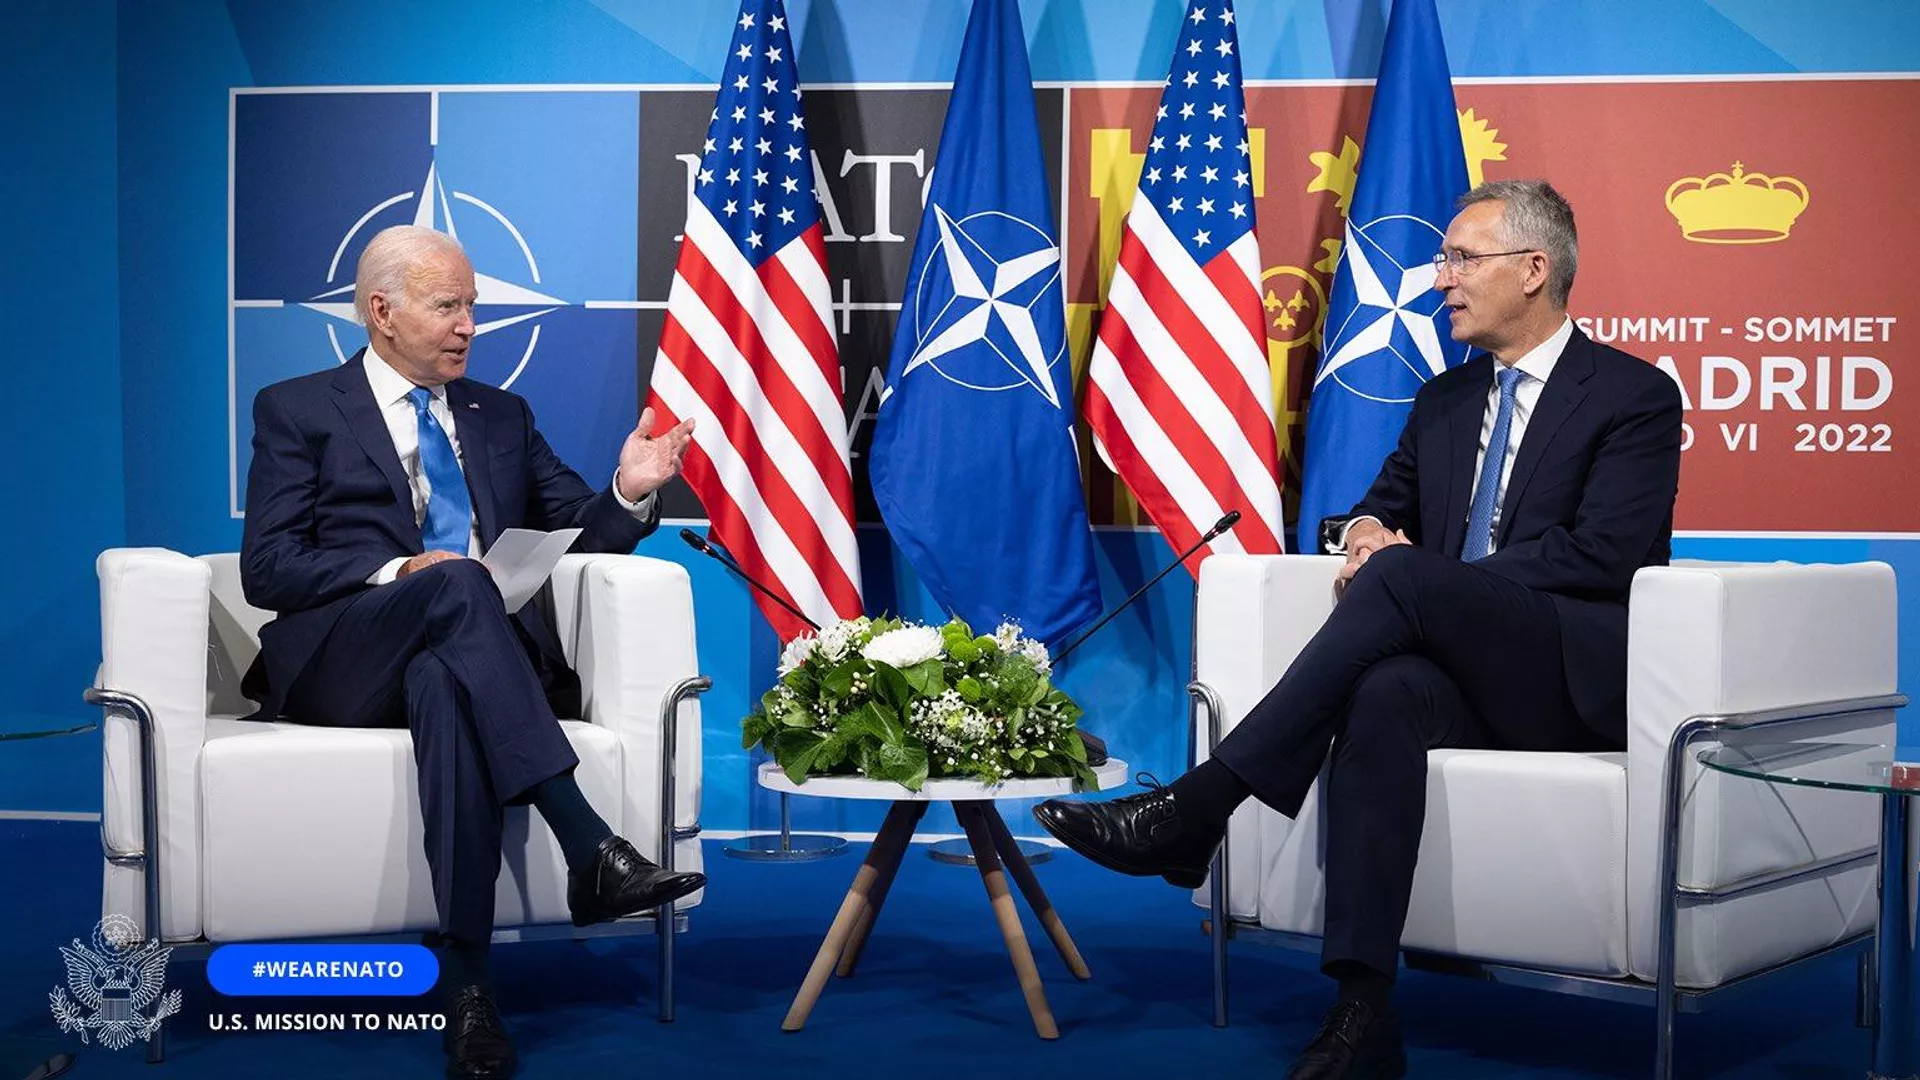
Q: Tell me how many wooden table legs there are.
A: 4